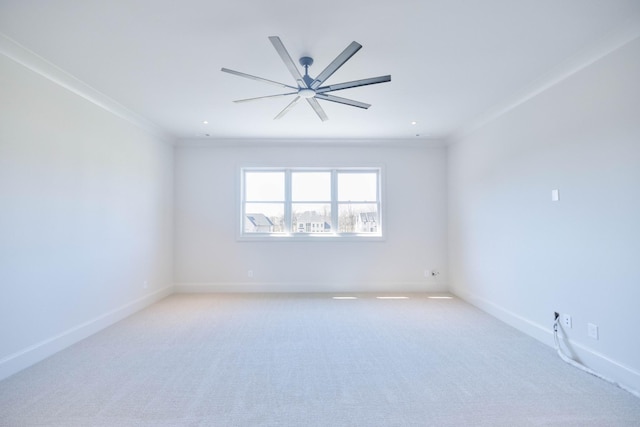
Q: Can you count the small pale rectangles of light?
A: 3